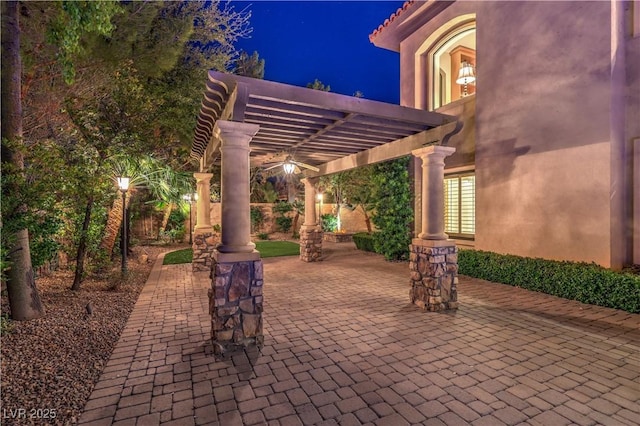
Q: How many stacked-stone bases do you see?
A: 4